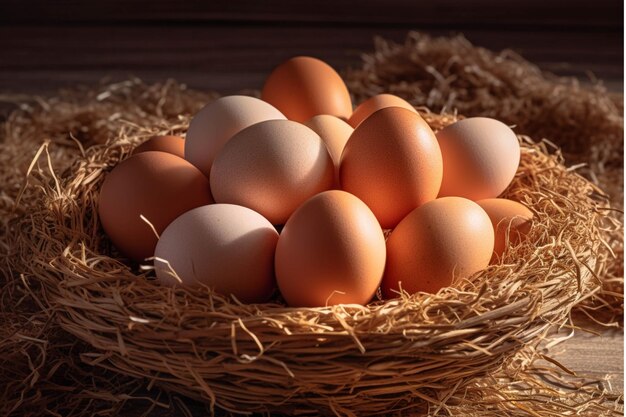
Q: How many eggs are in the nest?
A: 13